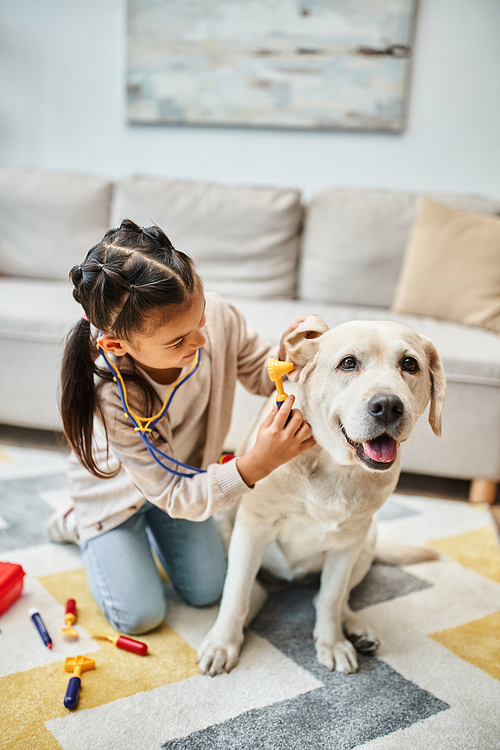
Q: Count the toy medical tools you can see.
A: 6